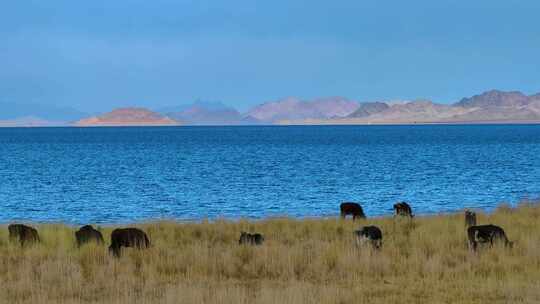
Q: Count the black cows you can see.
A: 9